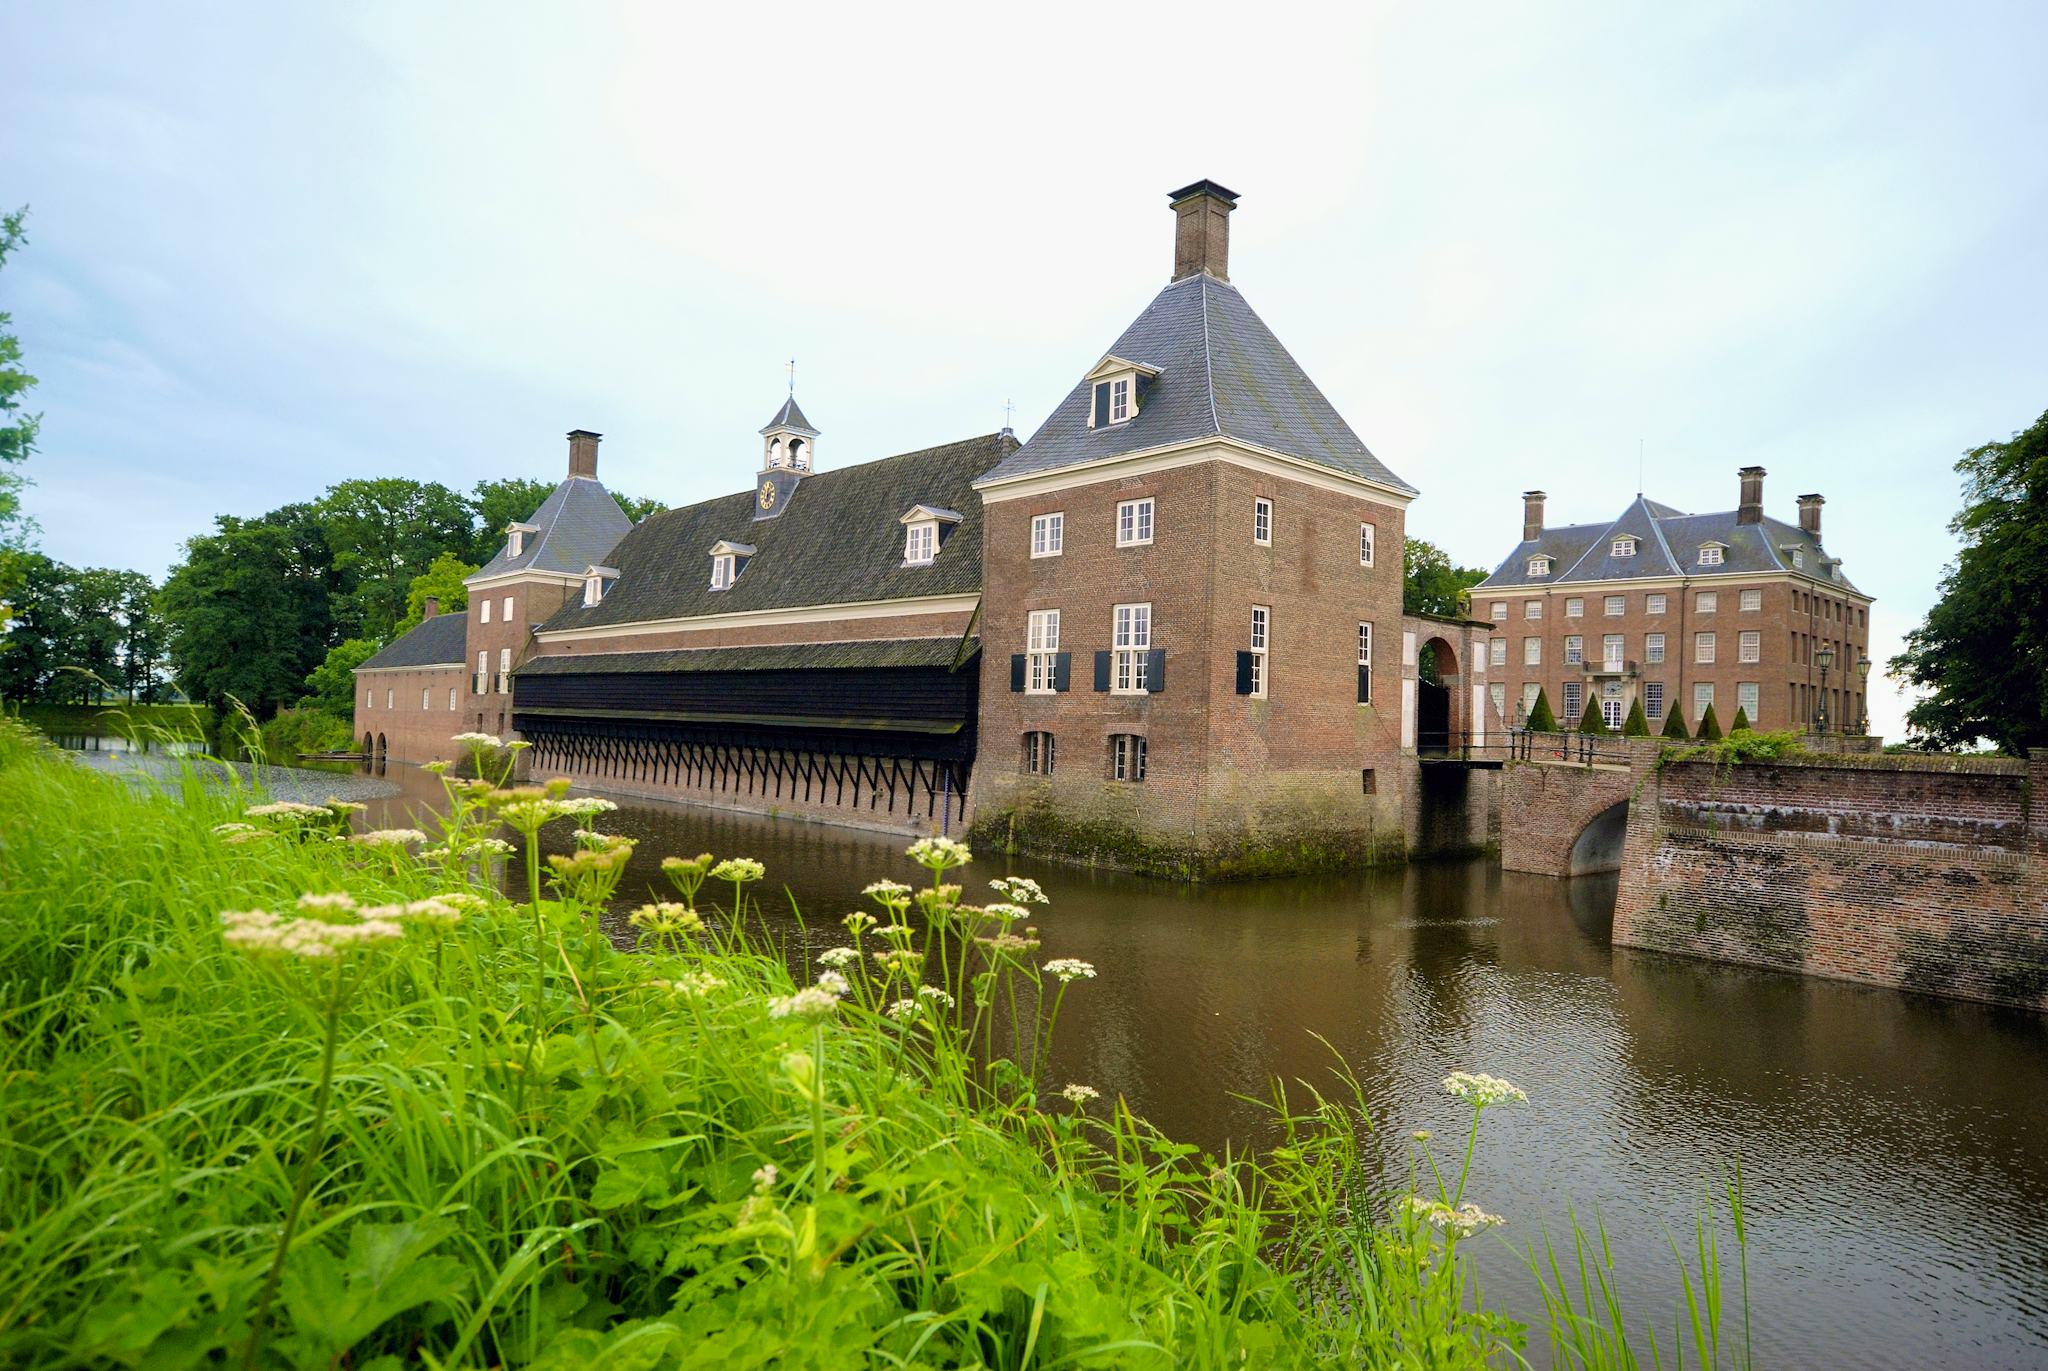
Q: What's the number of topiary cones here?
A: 6